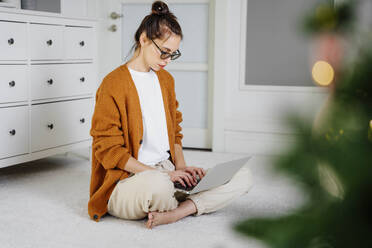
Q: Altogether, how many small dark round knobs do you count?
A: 9